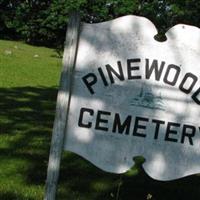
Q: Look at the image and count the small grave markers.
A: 3